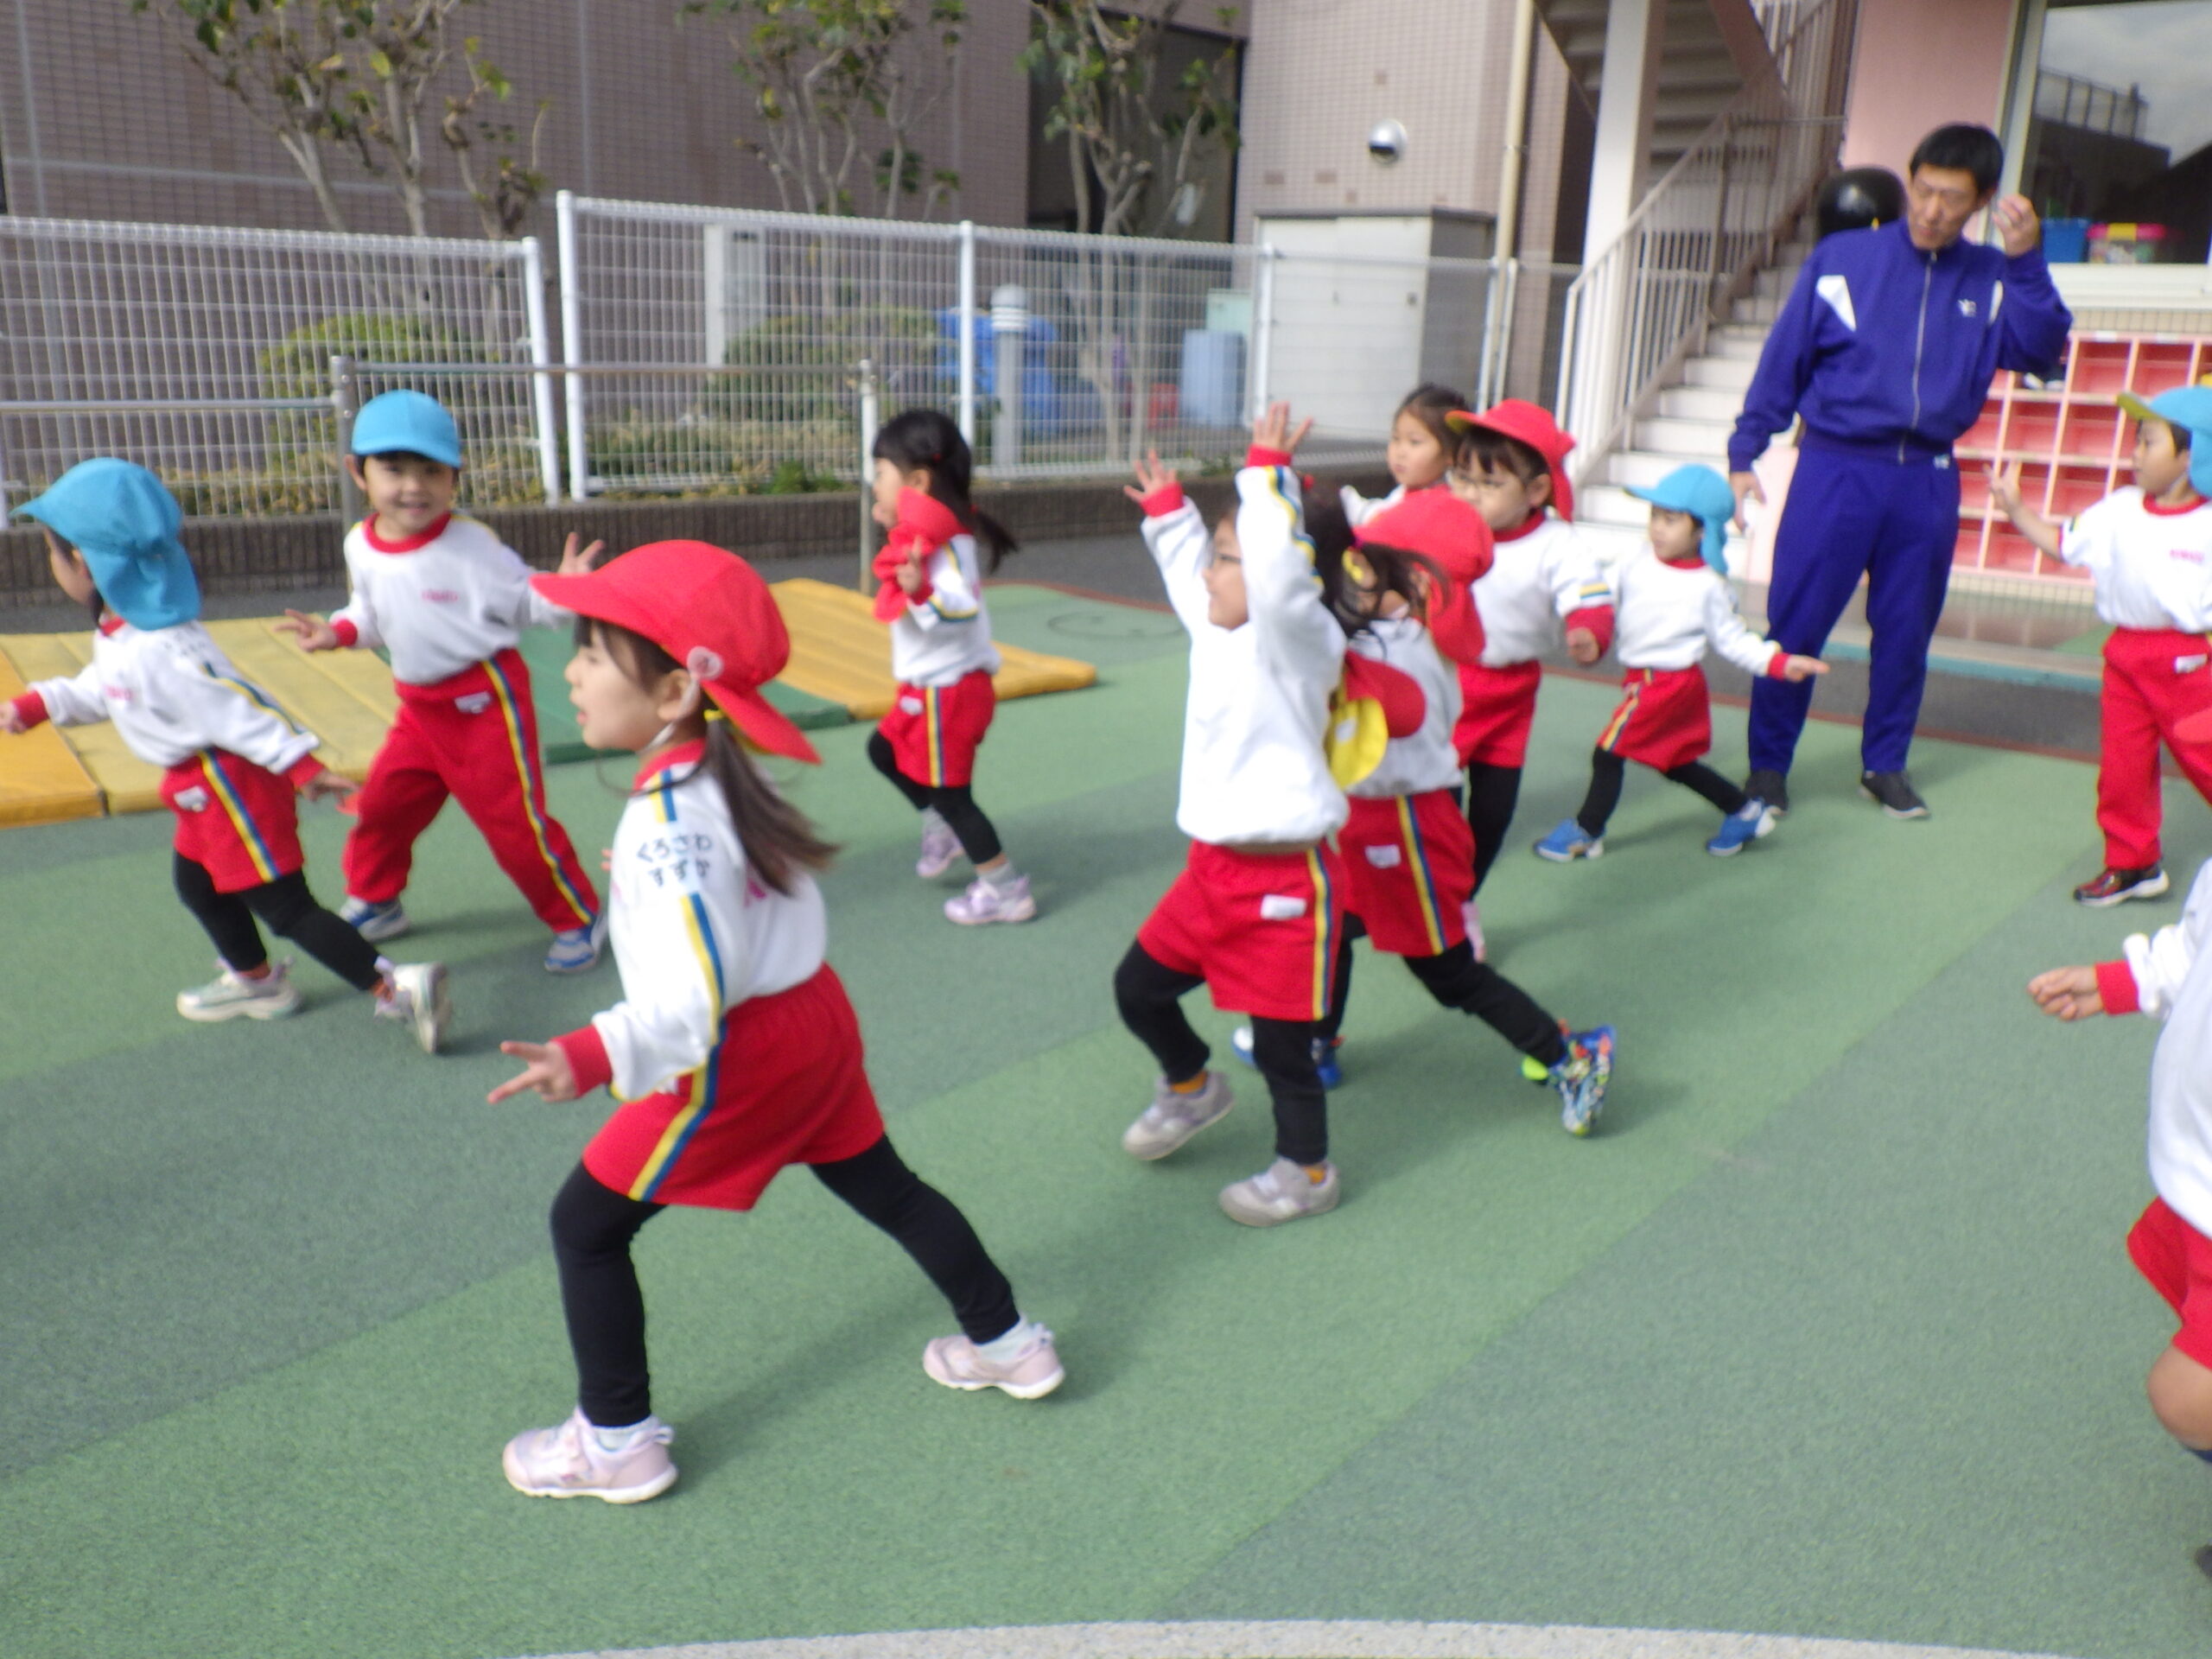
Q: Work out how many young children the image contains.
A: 11